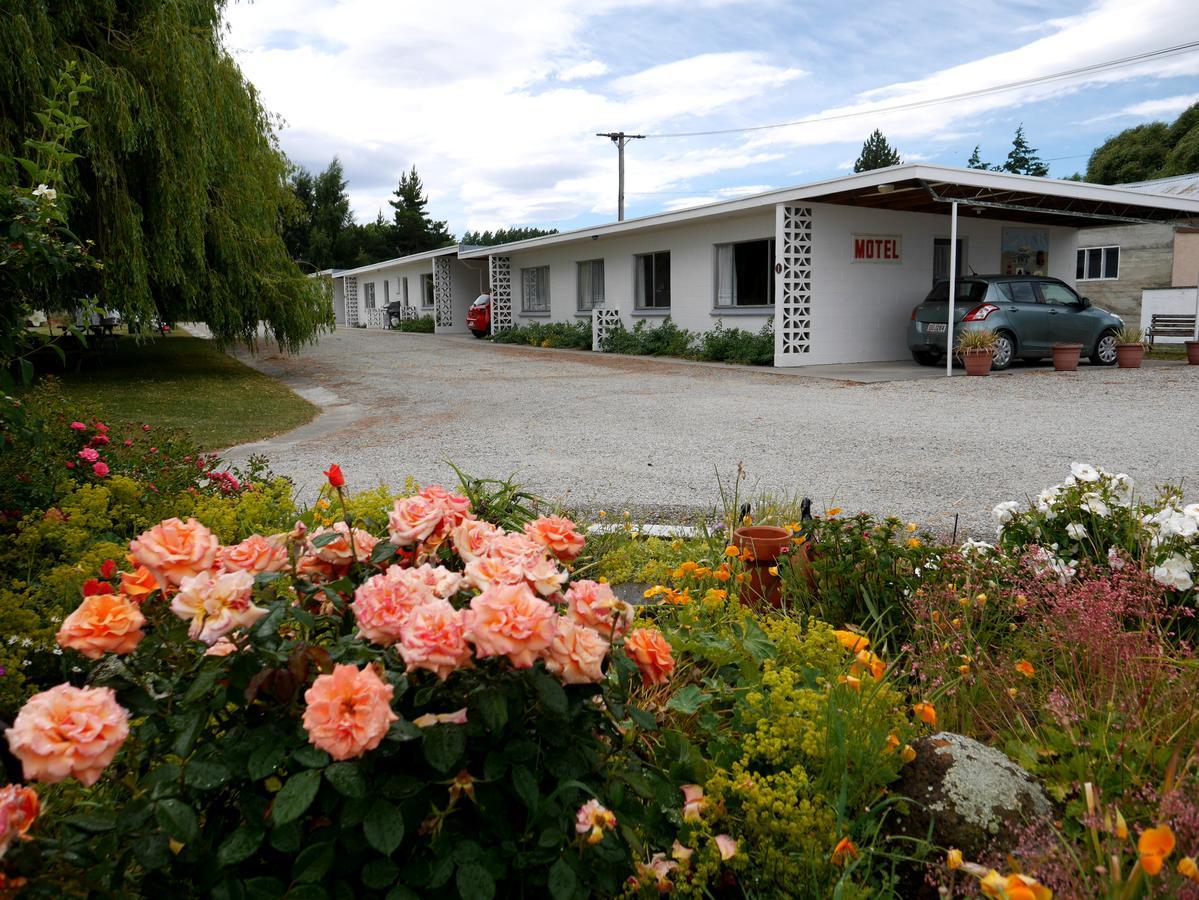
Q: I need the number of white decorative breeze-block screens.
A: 7